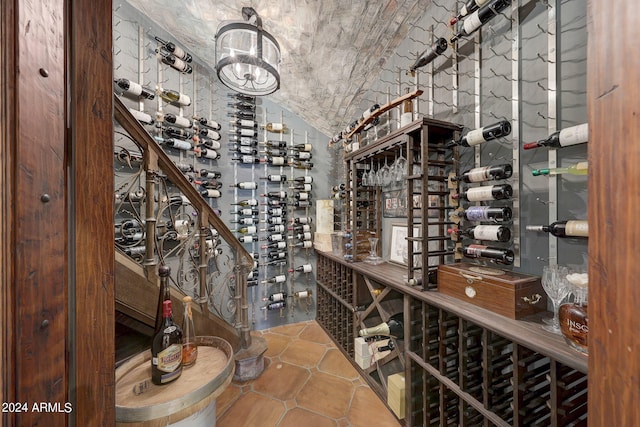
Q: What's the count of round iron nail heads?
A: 3